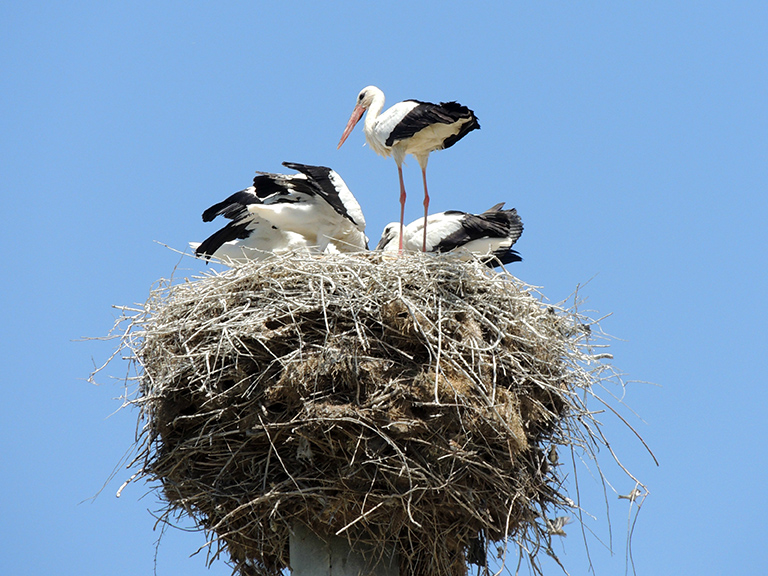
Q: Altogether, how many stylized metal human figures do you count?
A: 0